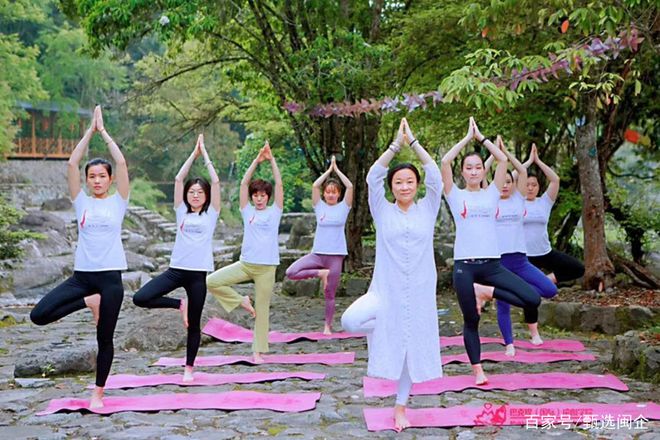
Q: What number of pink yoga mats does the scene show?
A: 8